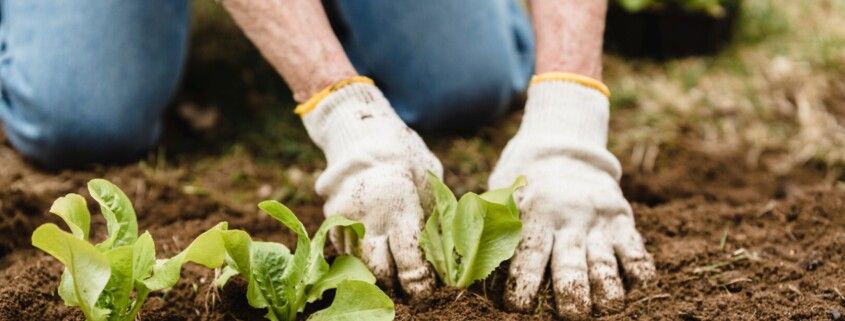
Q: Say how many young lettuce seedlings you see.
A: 3